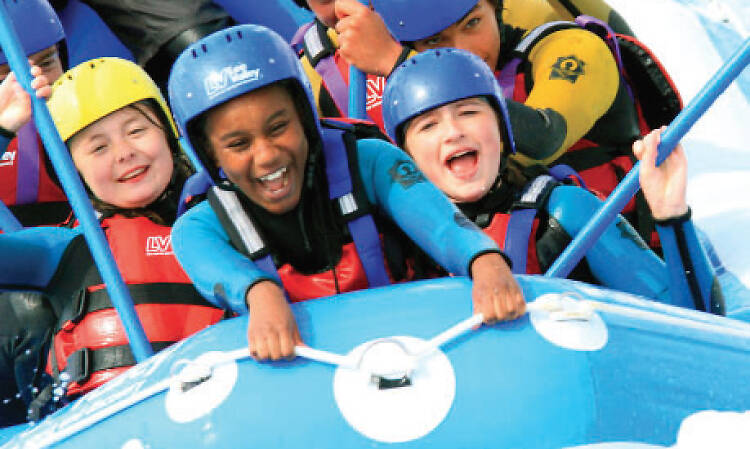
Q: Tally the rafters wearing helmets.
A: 5